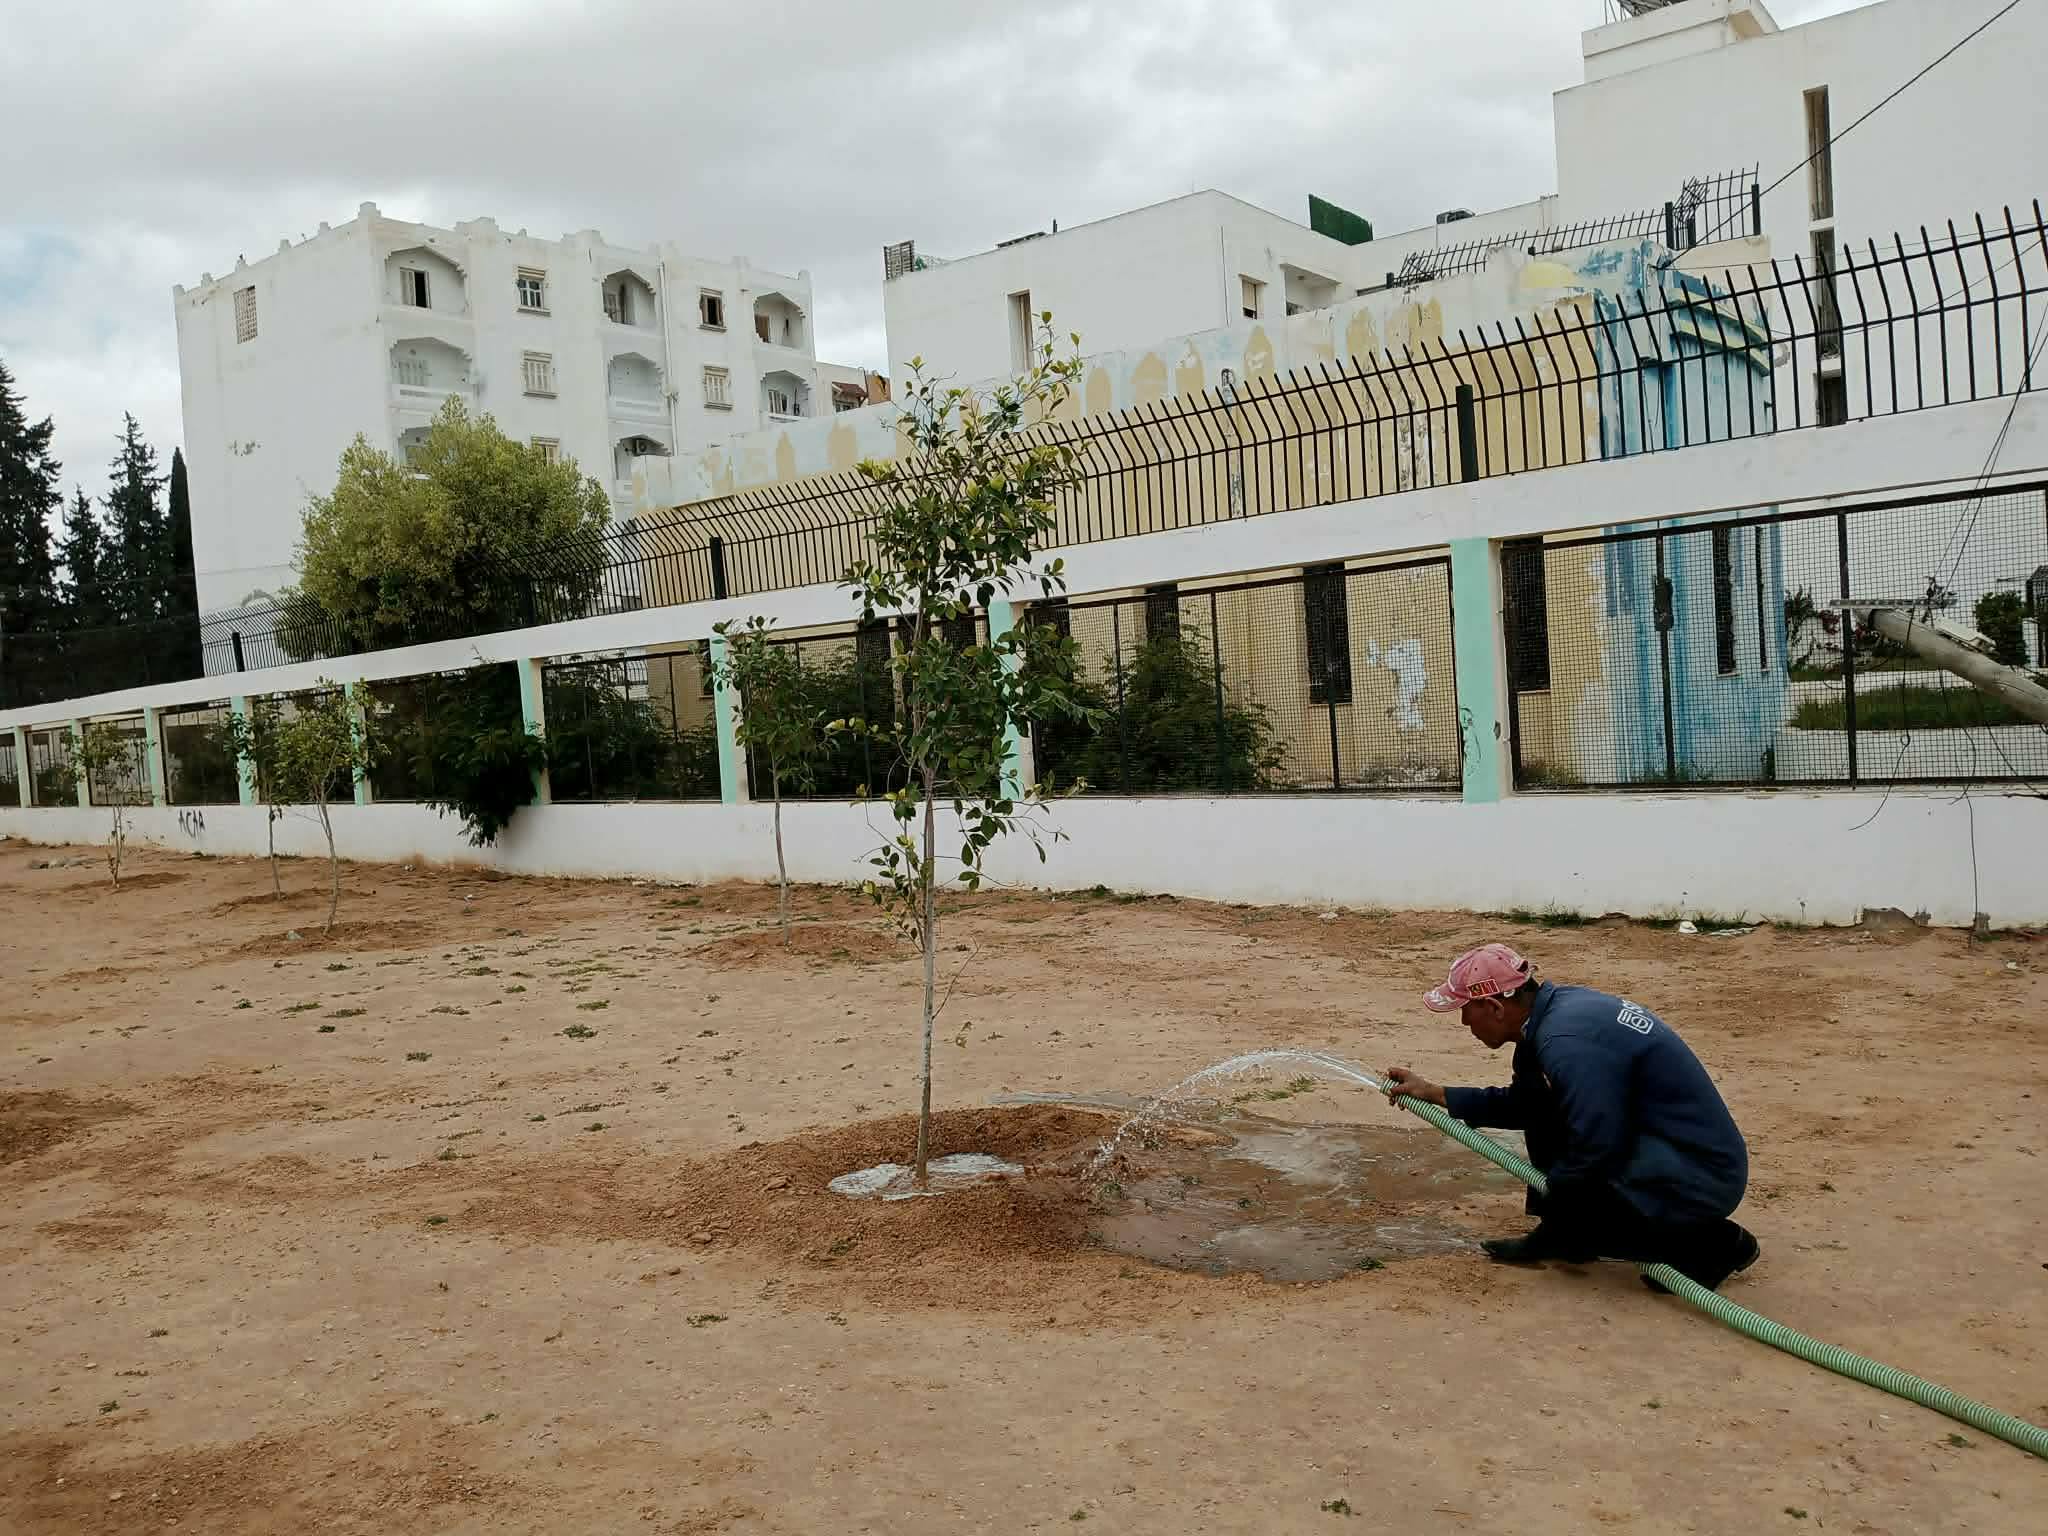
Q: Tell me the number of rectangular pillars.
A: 9